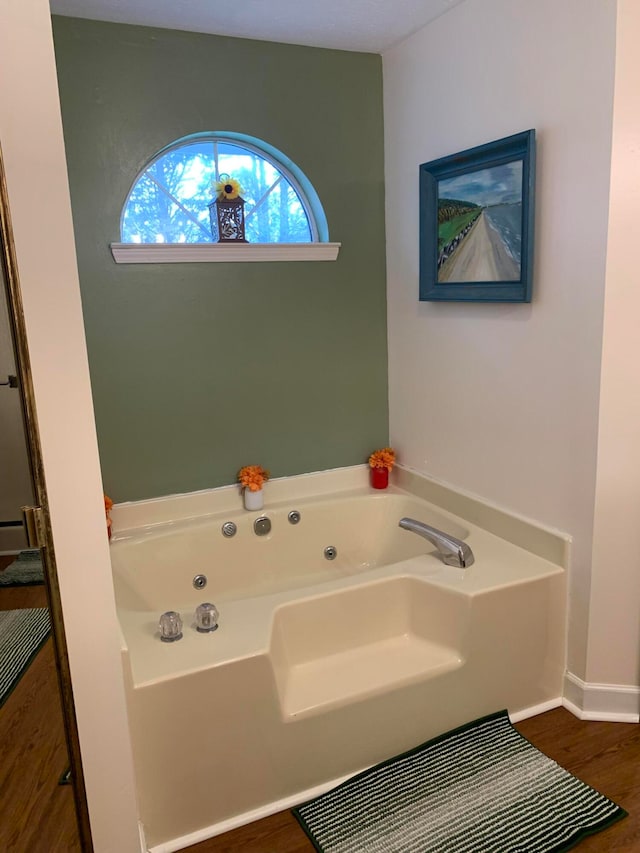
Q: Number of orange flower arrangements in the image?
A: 3